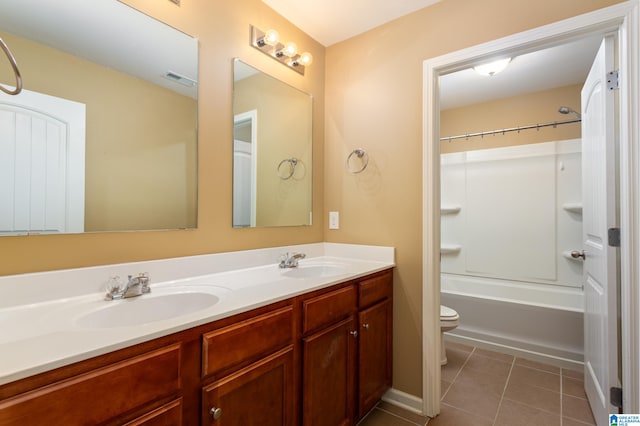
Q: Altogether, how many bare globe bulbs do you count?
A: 3